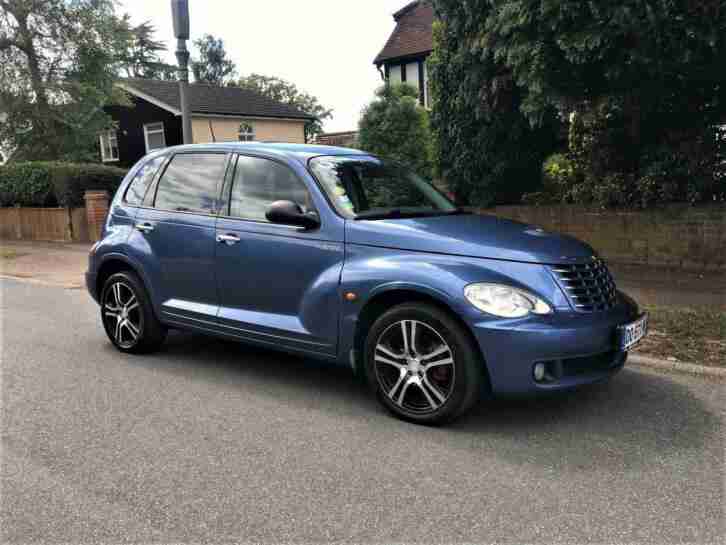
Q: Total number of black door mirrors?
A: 1